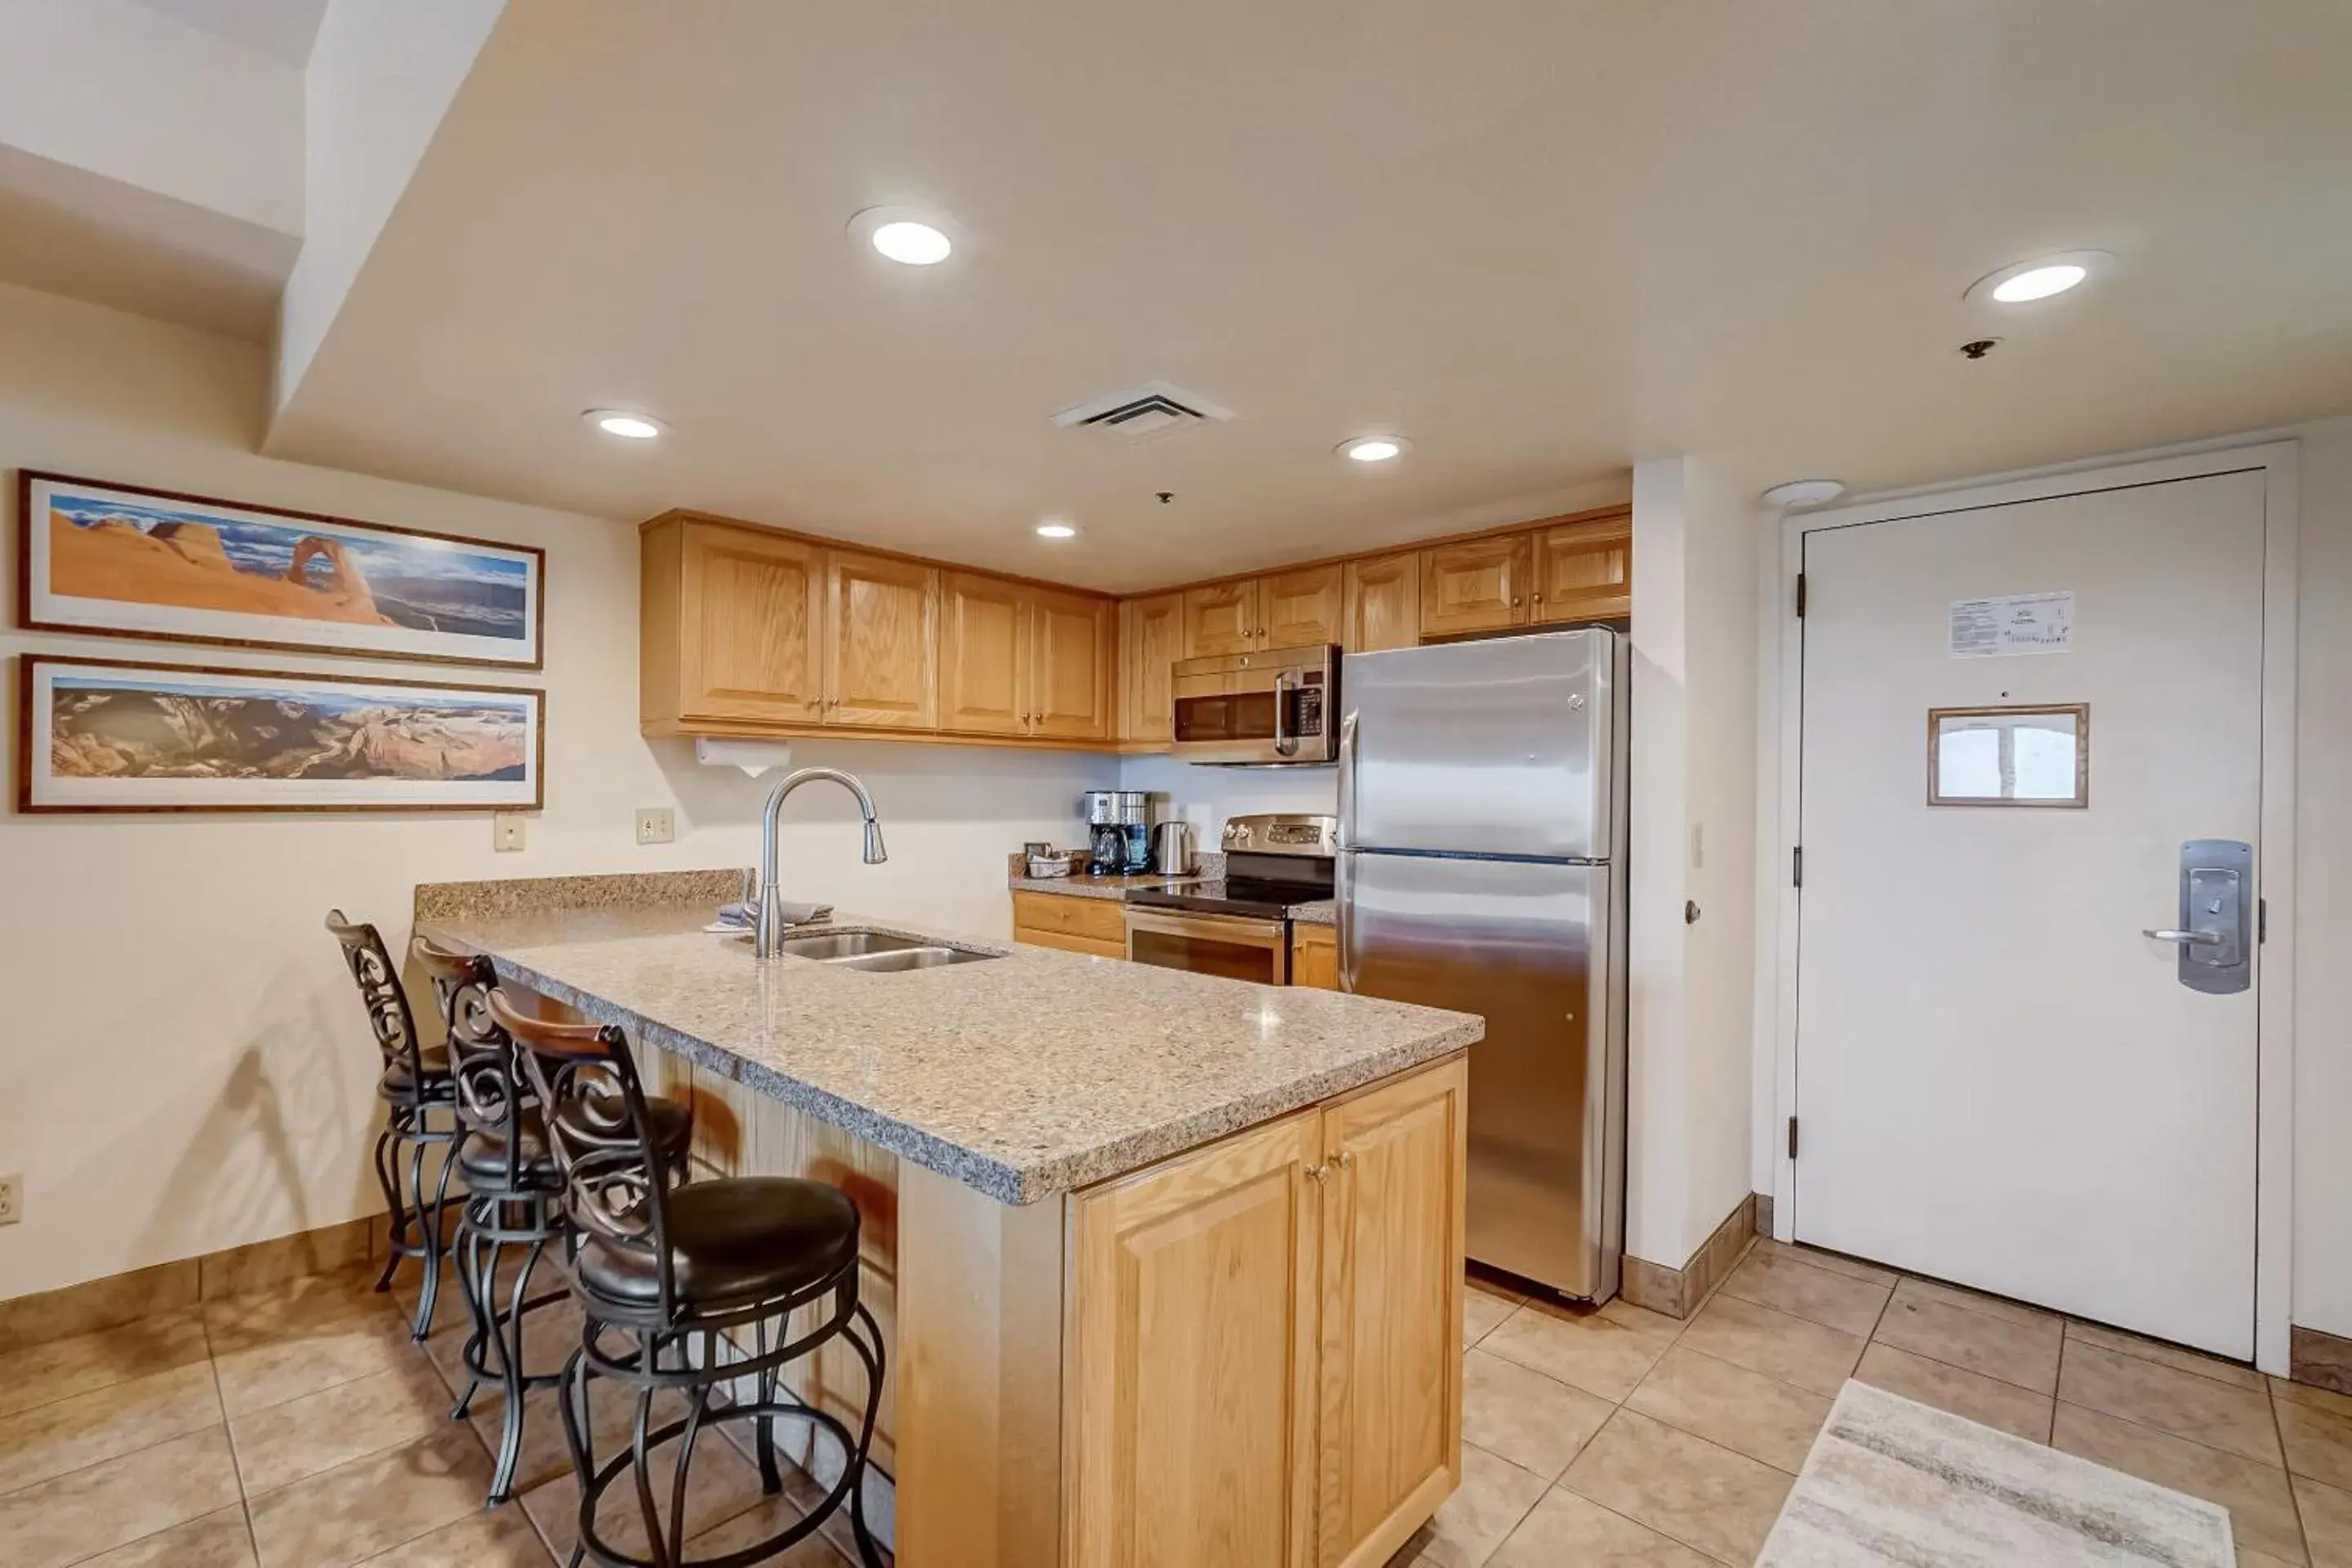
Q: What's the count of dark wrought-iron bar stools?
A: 3